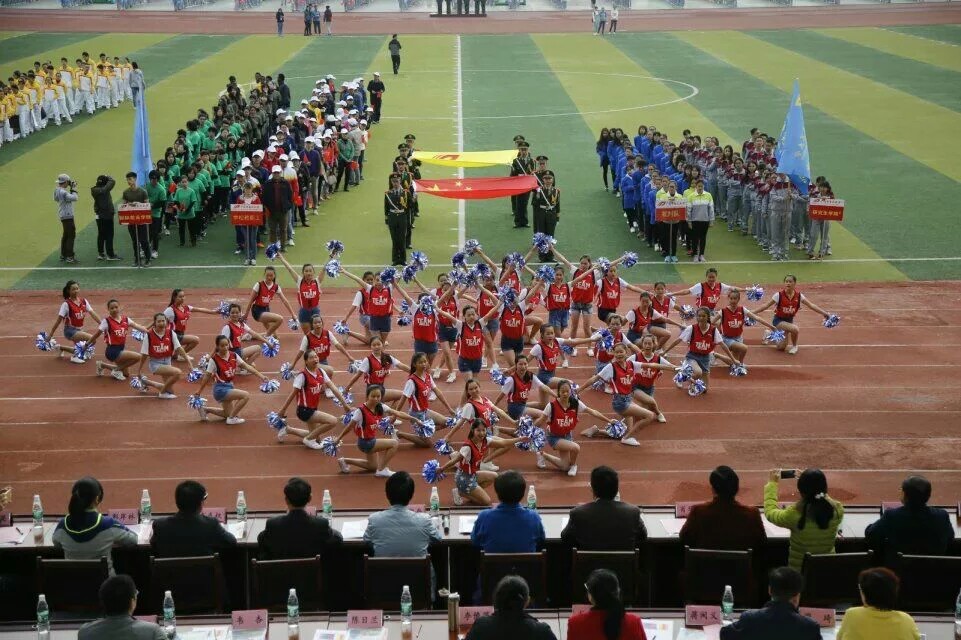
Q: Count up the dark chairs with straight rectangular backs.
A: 9